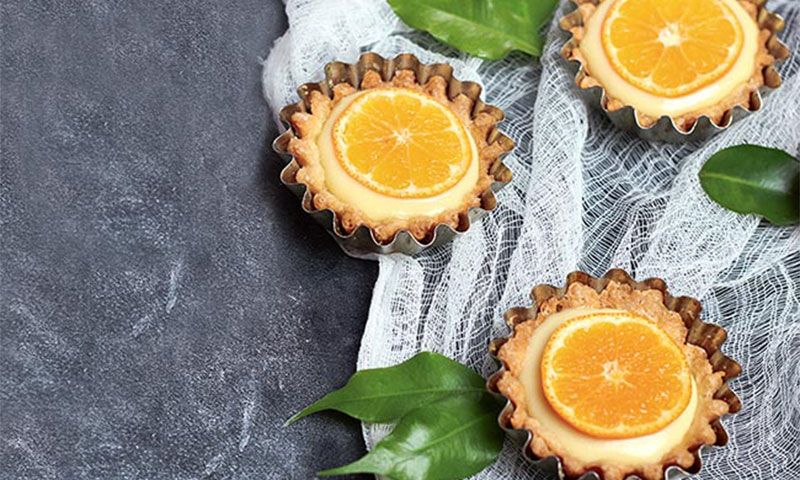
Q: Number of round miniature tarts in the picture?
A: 3